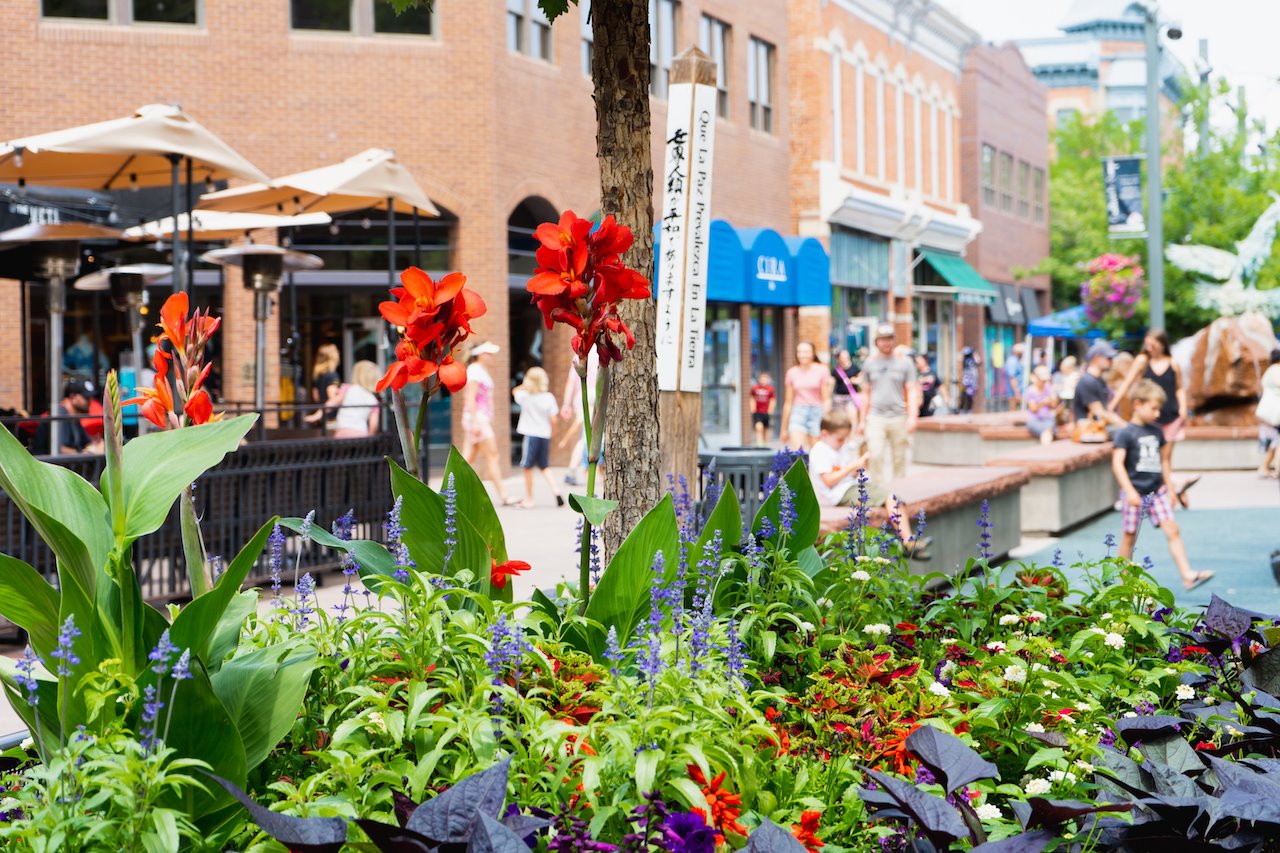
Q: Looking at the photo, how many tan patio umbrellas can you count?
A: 3